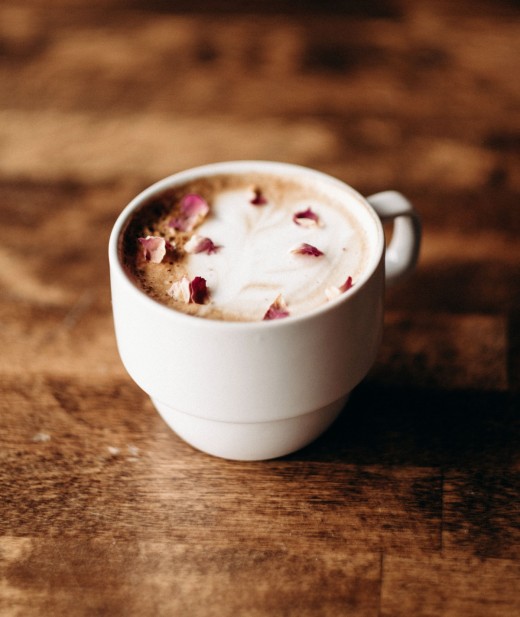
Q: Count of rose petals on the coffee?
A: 9